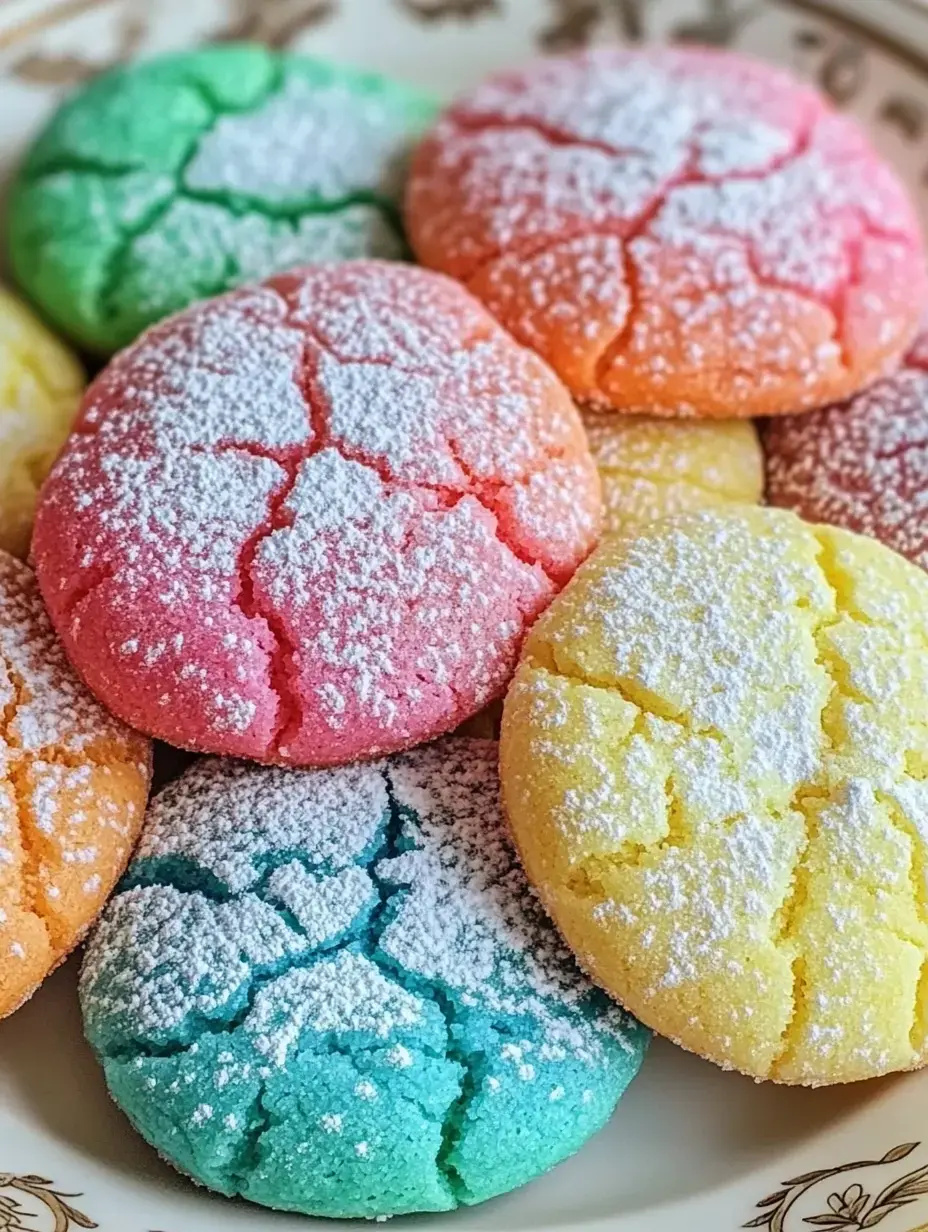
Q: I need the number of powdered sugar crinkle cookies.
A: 9